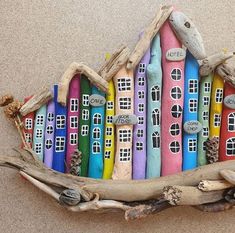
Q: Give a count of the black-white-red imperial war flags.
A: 0